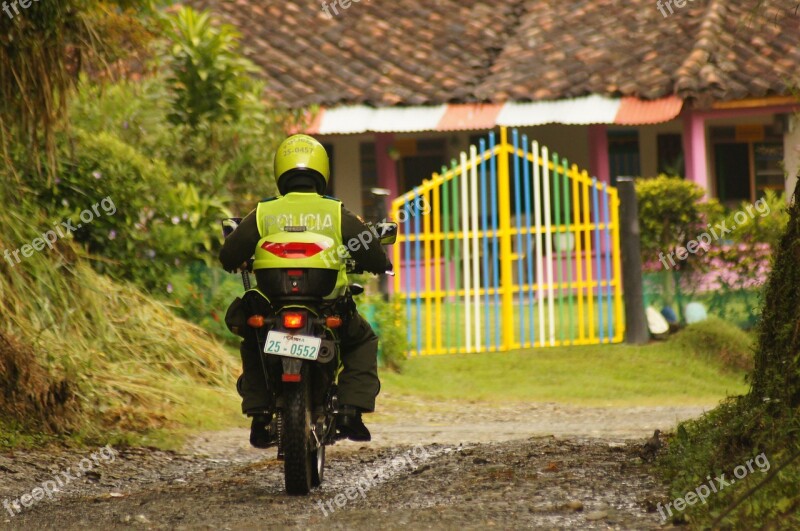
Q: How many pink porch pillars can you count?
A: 3